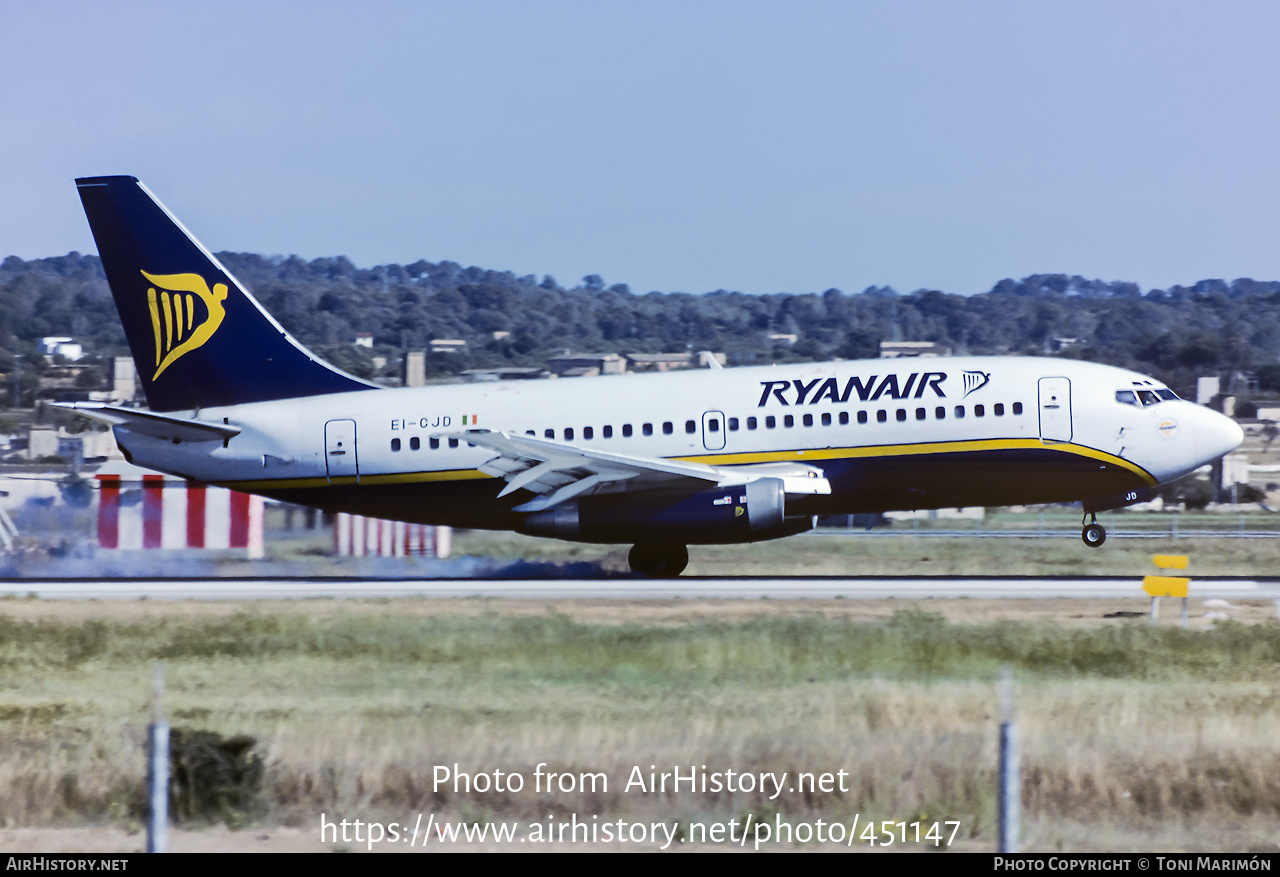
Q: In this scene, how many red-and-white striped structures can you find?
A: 2